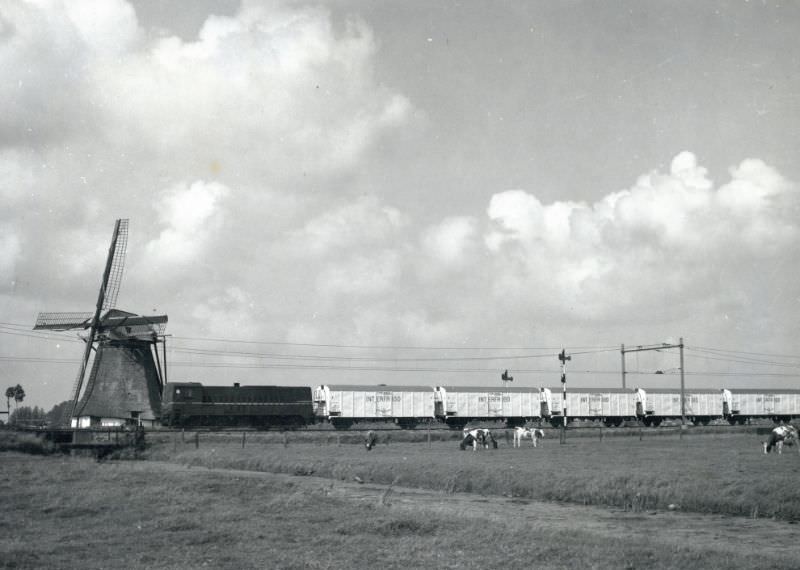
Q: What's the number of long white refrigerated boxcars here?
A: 5